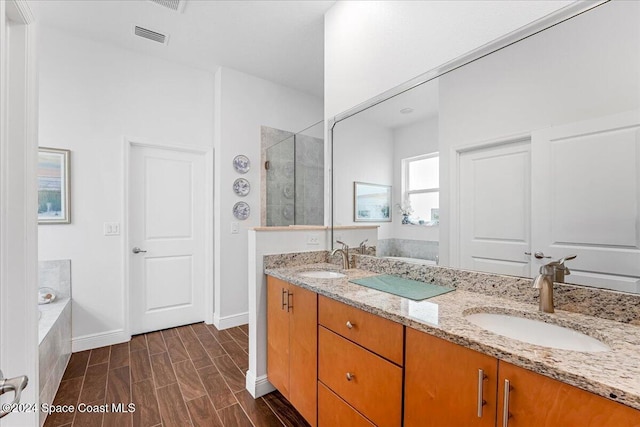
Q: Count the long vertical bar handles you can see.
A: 4